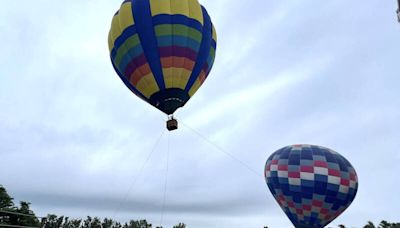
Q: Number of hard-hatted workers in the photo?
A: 0